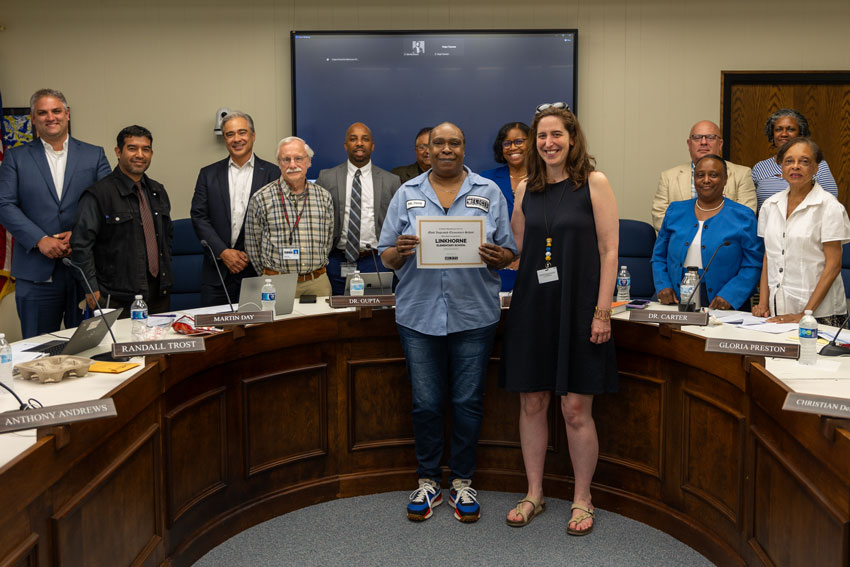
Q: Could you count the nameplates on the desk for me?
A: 7